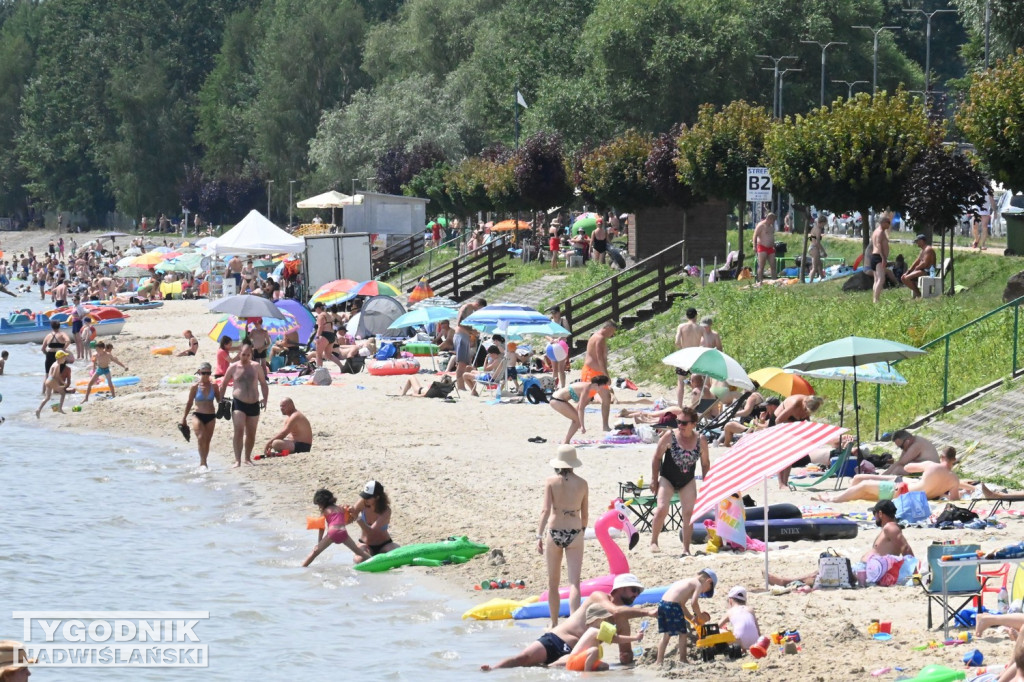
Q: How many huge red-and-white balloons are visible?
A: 0